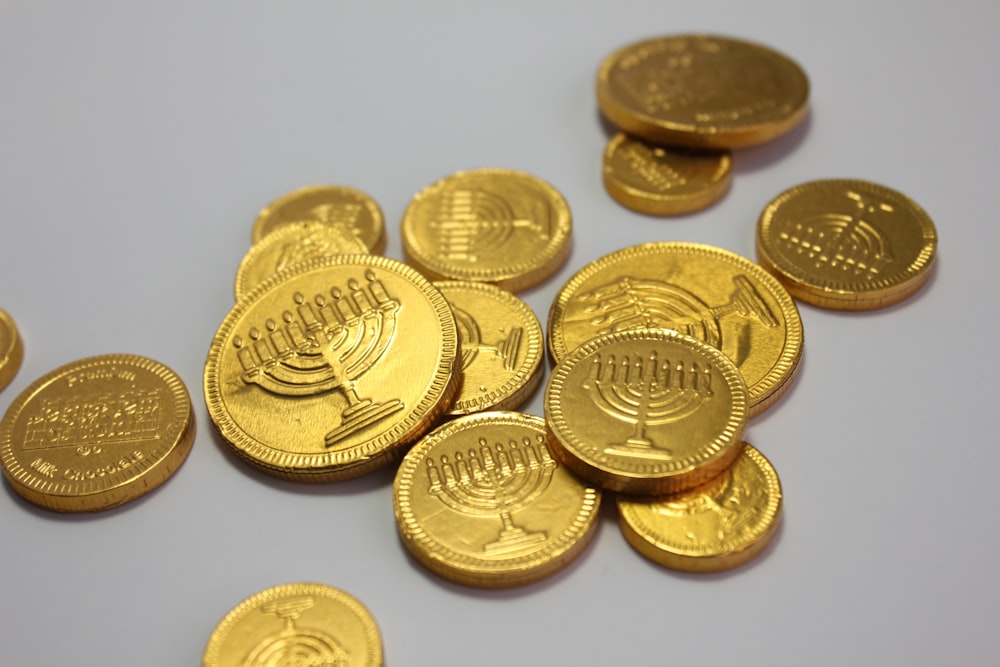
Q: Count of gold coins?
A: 15